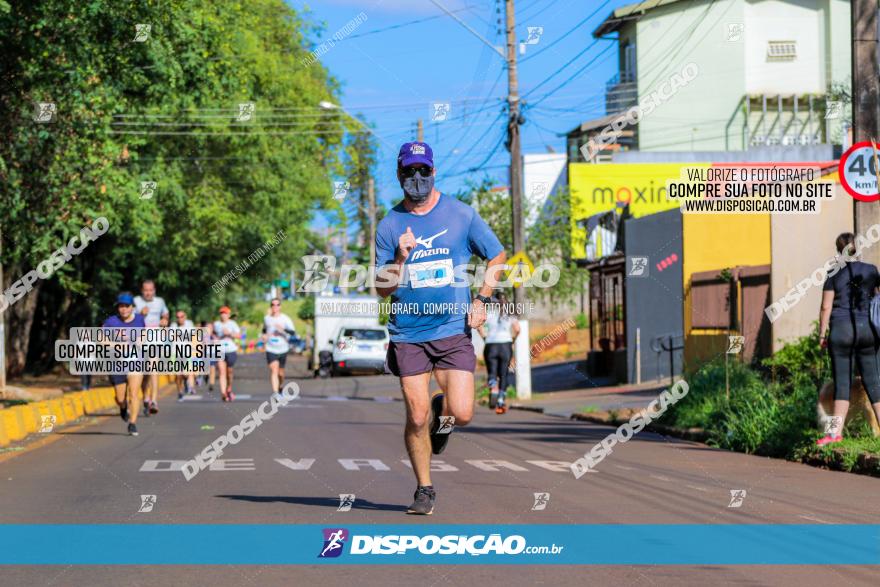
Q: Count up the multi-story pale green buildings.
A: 1